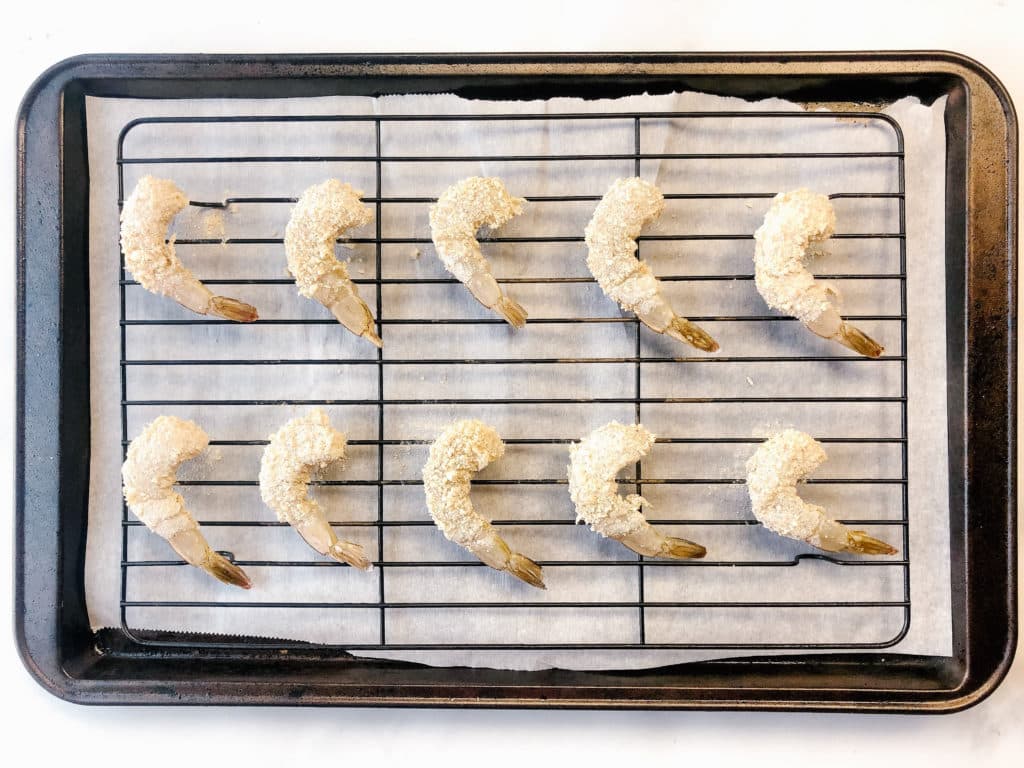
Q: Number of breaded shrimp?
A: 10